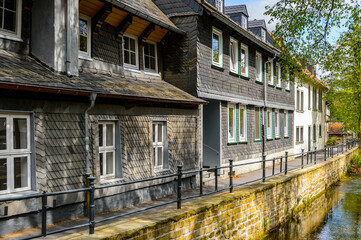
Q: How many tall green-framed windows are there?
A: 13